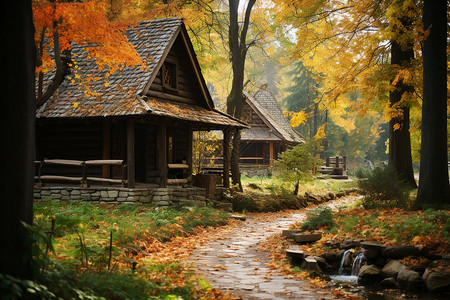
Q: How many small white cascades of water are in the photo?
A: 2